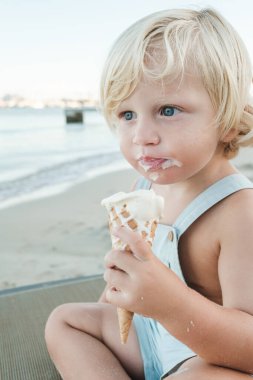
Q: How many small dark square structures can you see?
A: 1